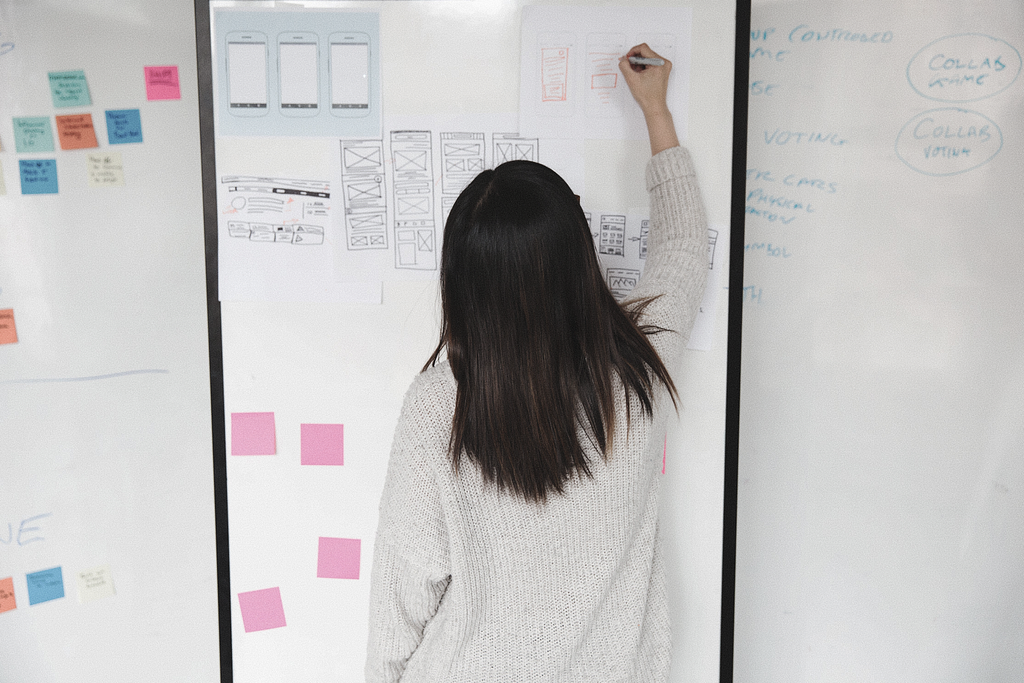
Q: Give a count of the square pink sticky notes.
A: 5